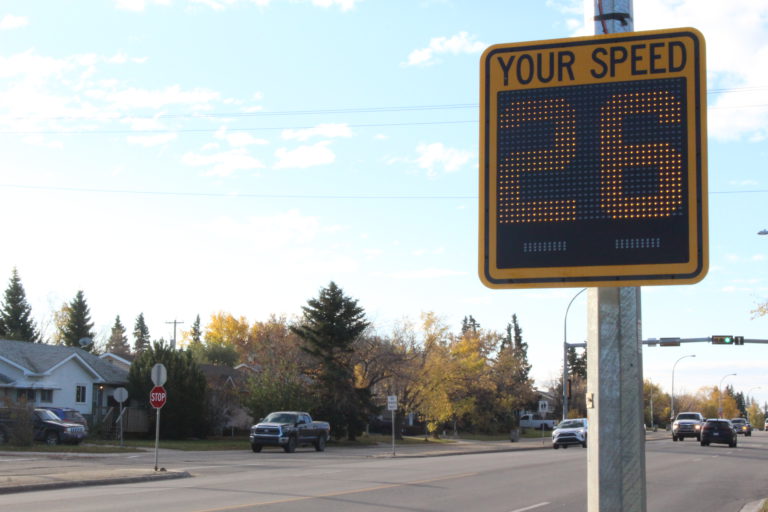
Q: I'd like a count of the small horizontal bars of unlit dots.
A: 2